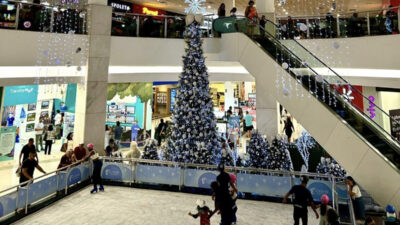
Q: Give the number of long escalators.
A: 1